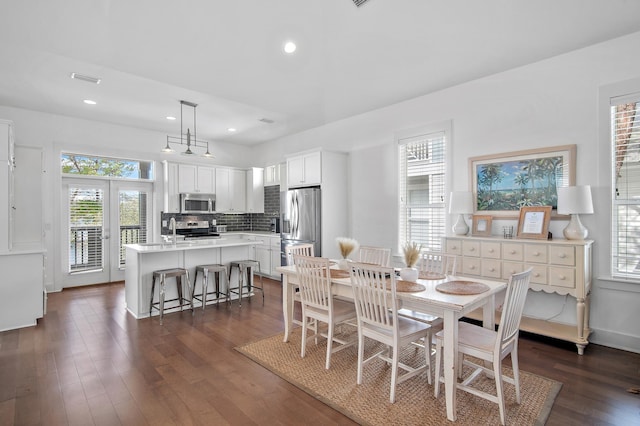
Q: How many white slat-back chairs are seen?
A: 6